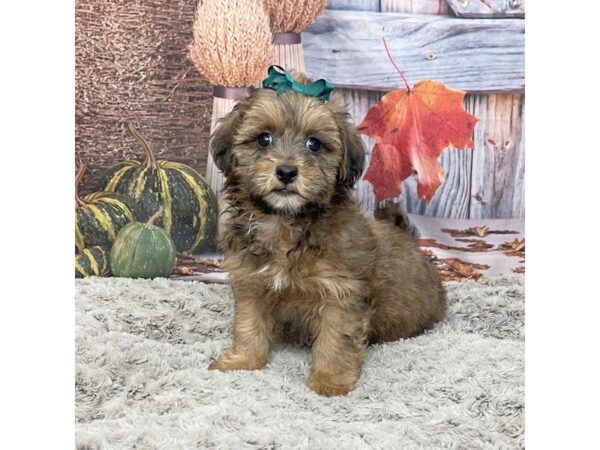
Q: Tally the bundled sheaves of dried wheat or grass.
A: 2